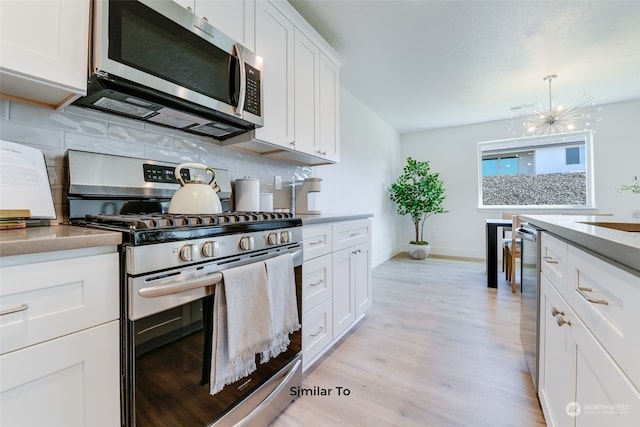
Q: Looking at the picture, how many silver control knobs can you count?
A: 5